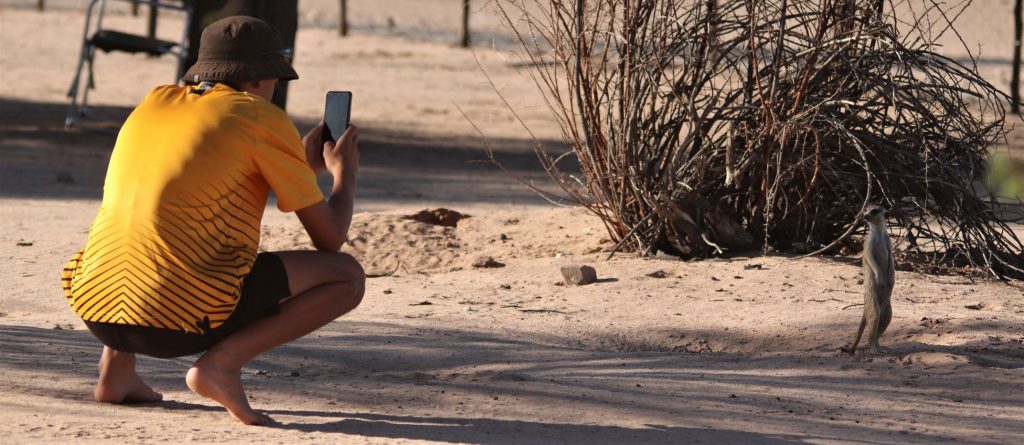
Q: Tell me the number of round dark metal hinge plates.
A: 0